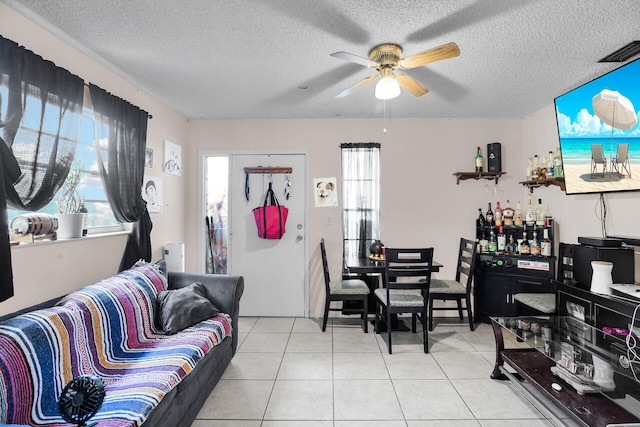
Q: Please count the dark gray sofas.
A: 1